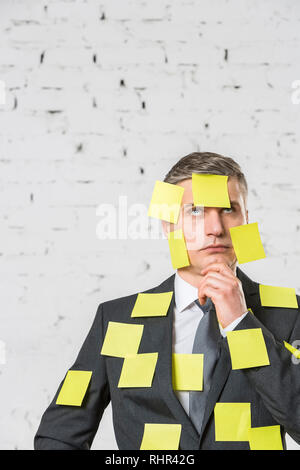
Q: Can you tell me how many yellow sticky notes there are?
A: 15